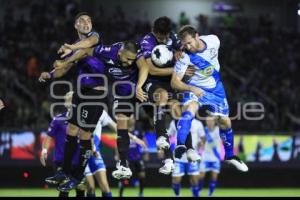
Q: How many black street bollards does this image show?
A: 0